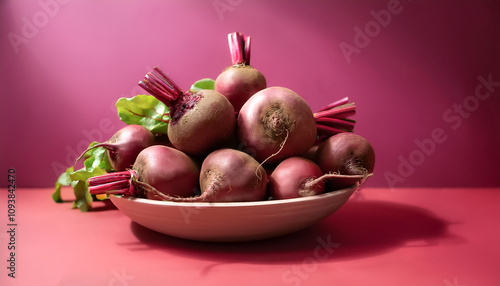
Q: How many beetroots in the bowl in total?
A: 8